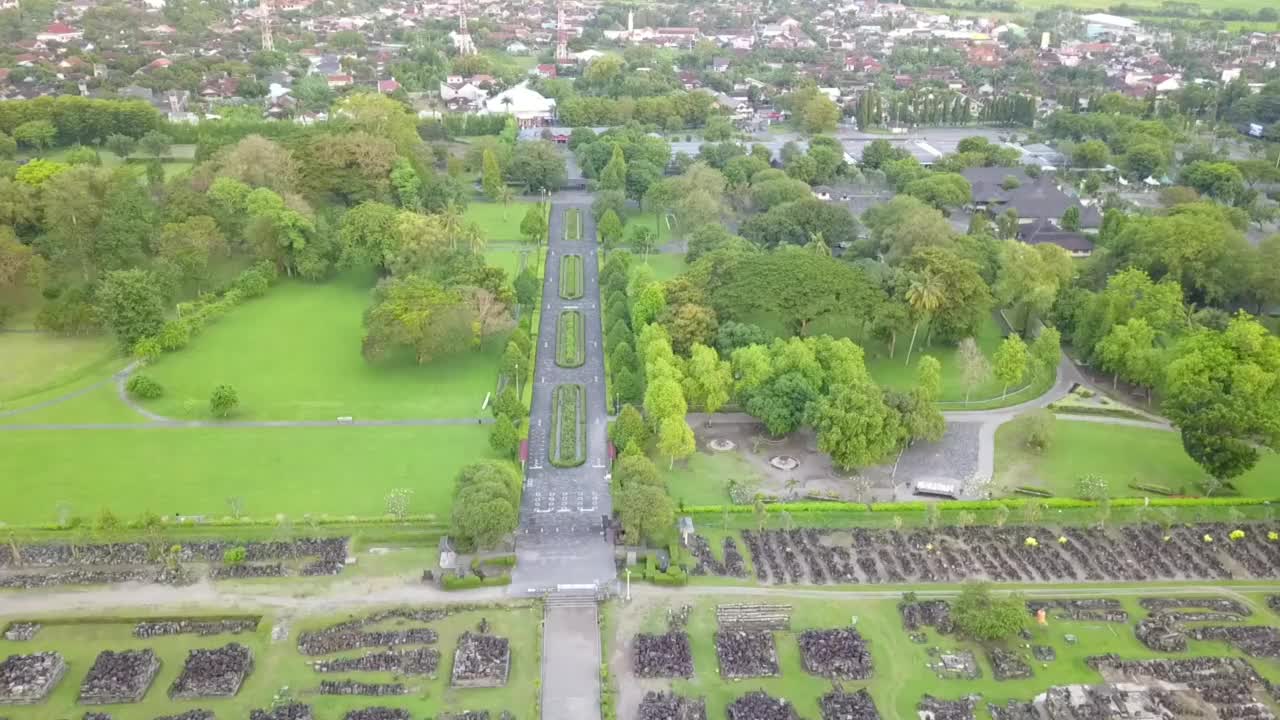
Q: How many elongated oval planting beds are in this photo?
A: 4